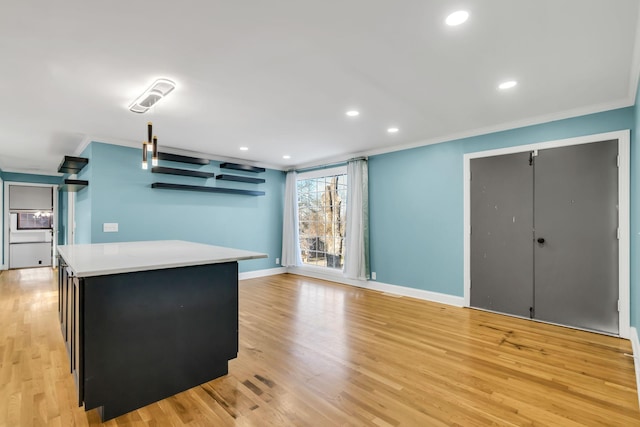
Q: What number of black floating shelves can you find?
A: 7